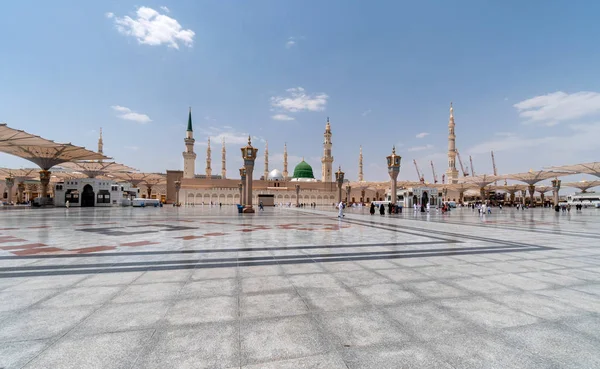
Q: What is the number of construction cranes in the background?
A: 5